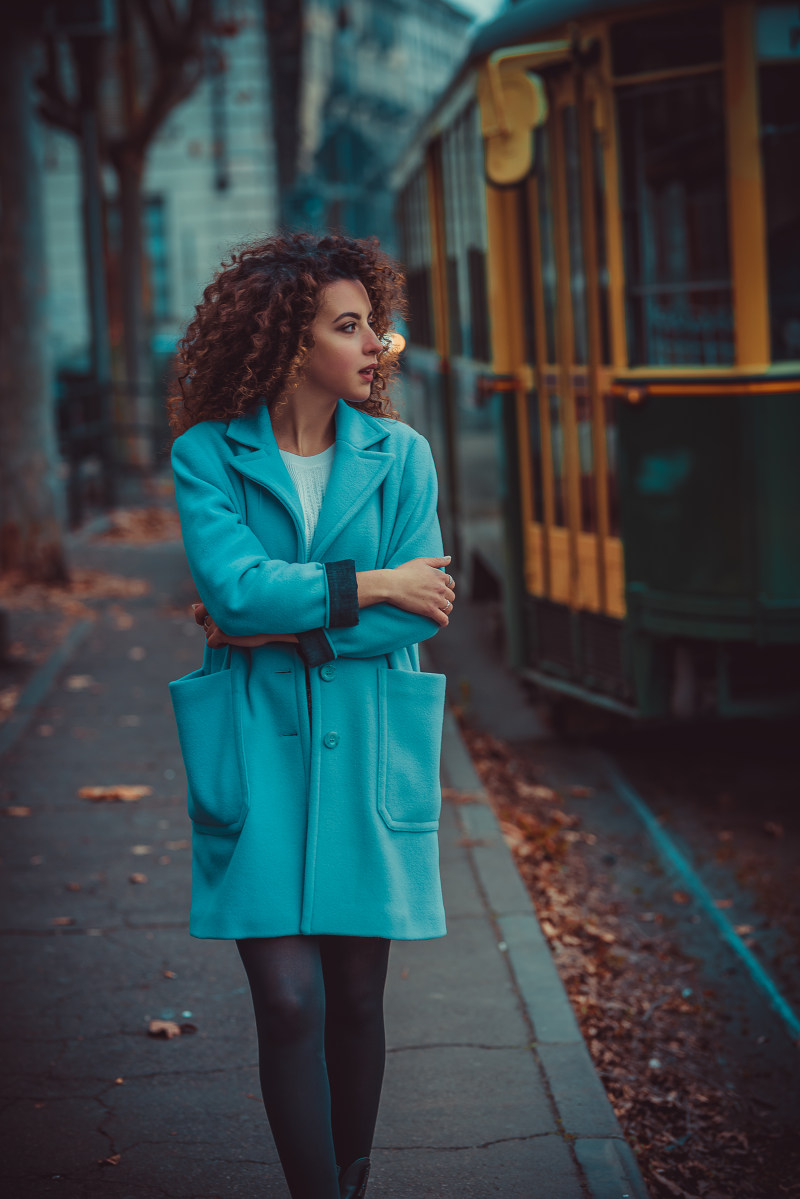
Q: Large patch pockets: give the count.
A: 2